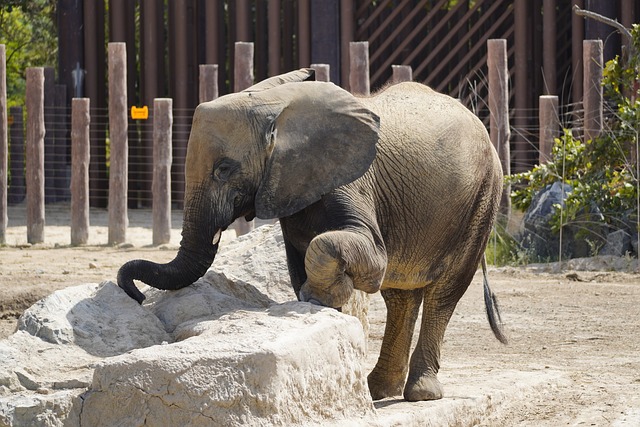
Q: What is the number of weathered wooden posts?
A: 13